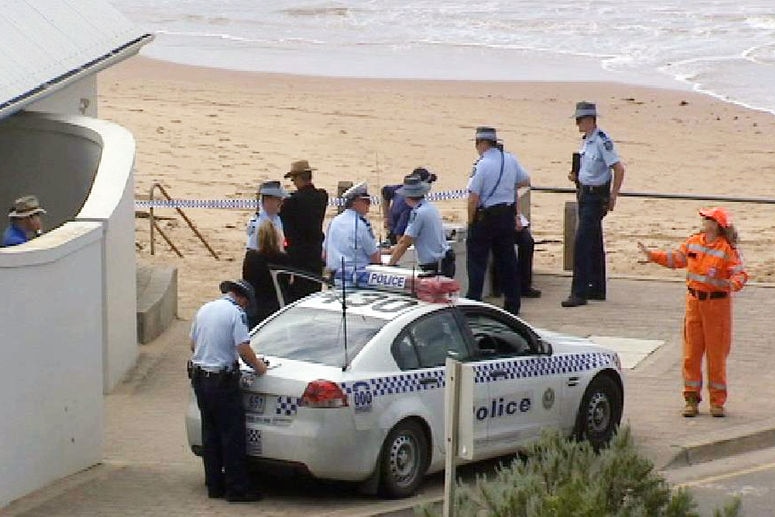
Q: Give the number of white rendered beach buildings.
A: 1